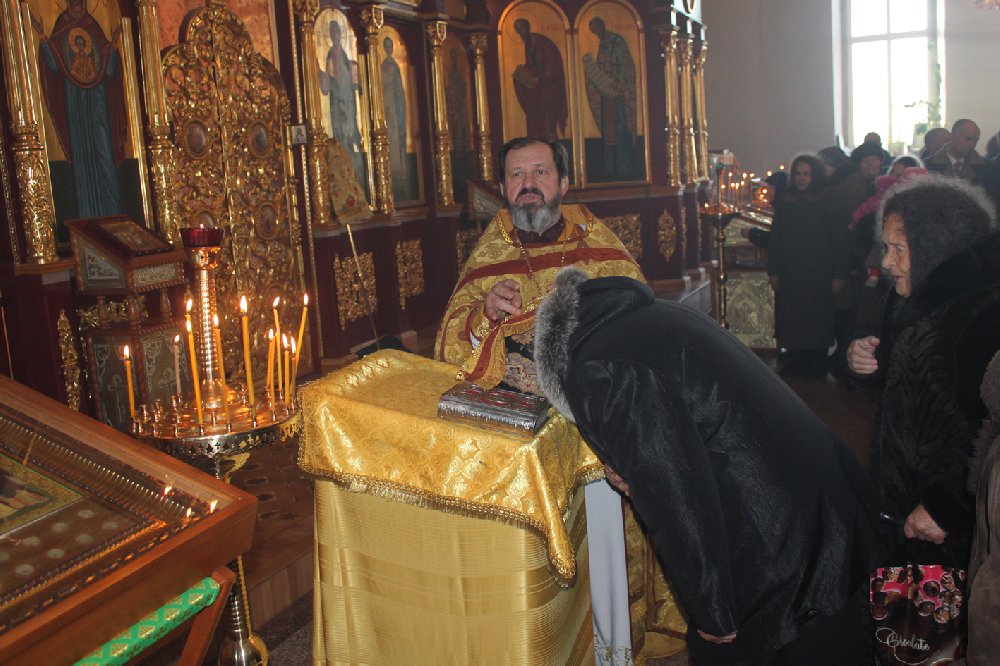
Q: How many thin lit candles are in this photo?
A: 11